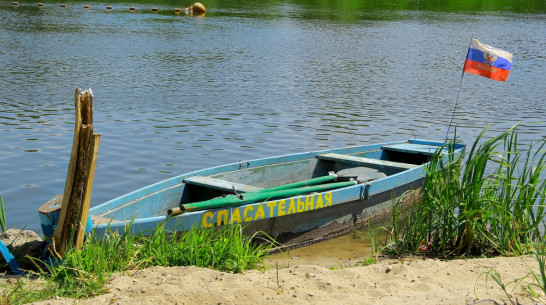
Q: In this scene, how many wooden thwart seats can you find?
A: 3